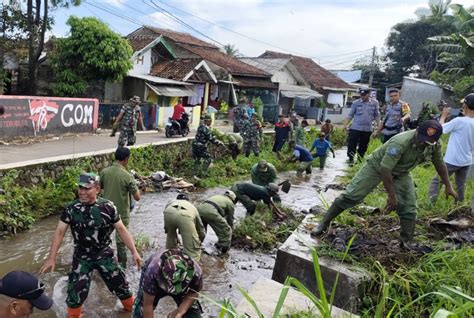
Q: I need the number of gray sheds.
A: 1